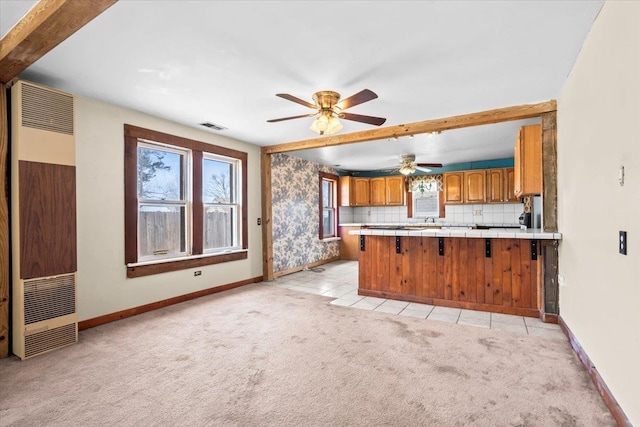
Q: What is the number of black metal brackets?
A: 5